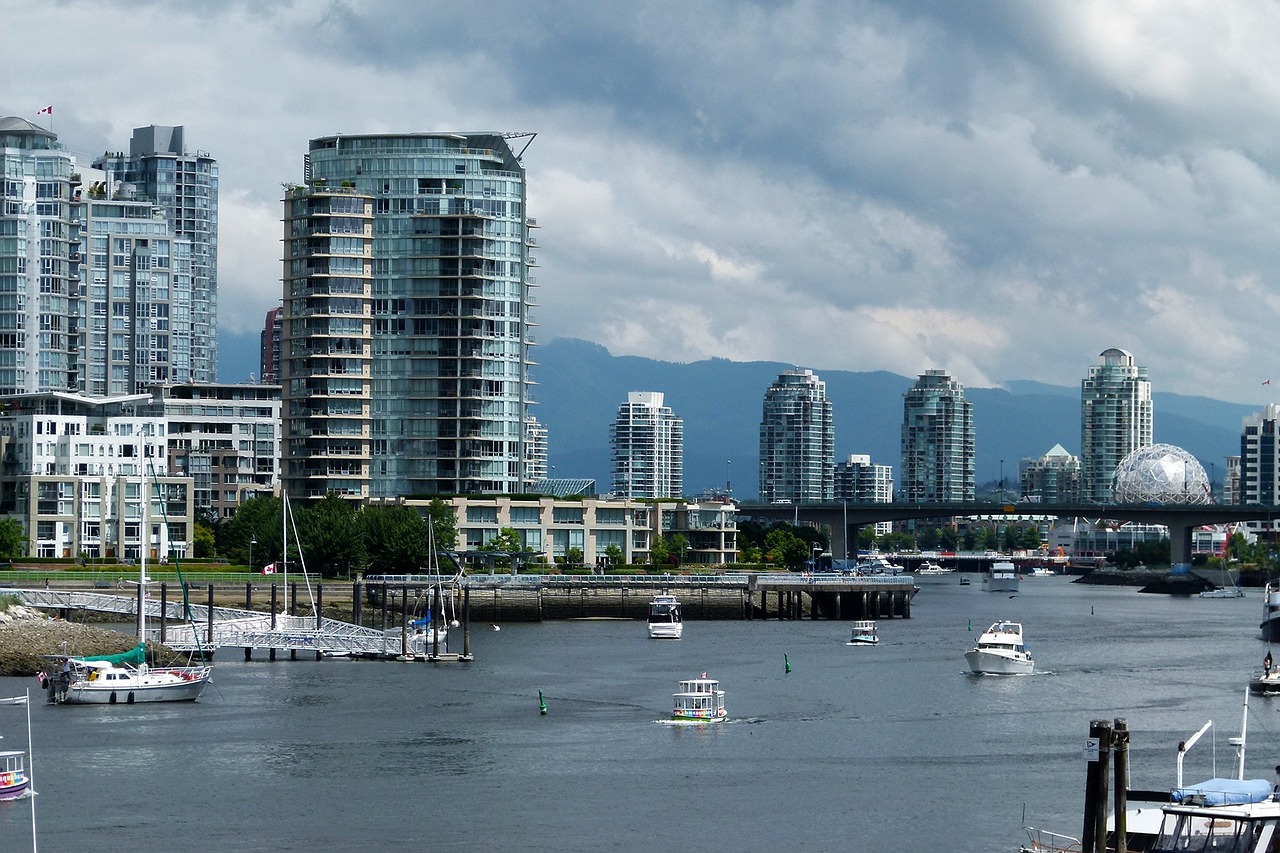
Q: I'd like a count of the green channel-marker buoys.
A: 3